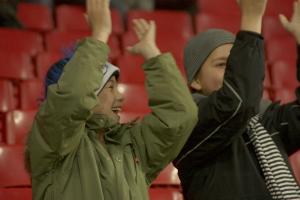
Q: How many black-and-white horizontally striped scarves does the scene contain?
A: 1